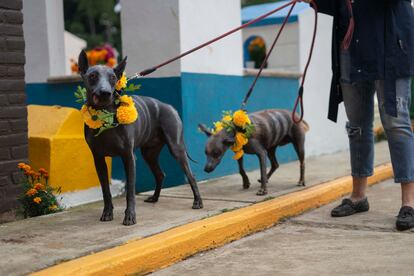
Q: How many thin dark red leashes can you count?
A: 2